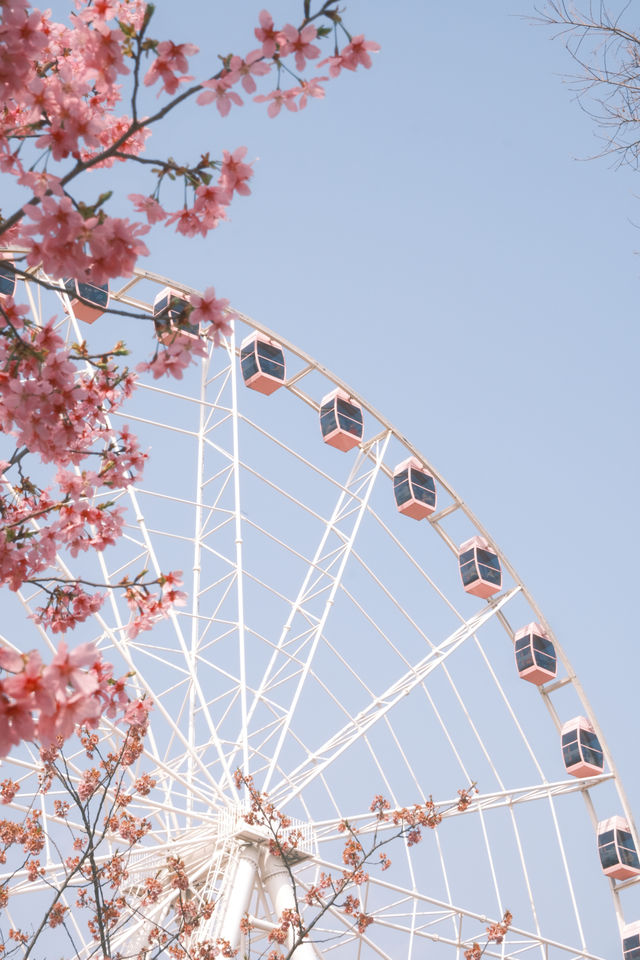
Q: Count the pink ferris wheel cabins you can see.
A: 11